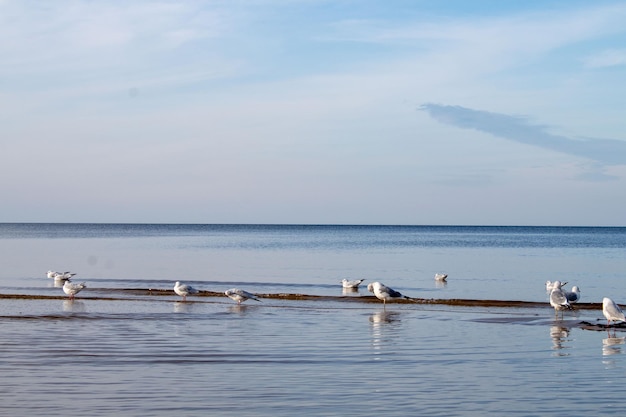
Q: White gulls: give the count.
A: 12